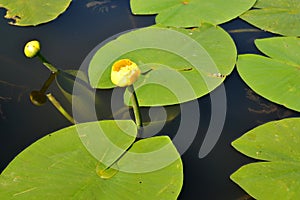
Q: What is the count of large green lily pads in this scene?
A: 7